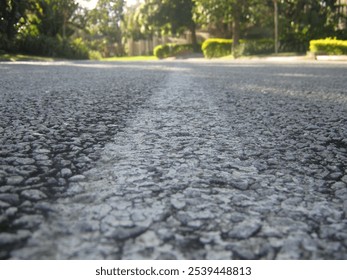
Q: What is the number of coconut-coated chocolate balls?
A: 0